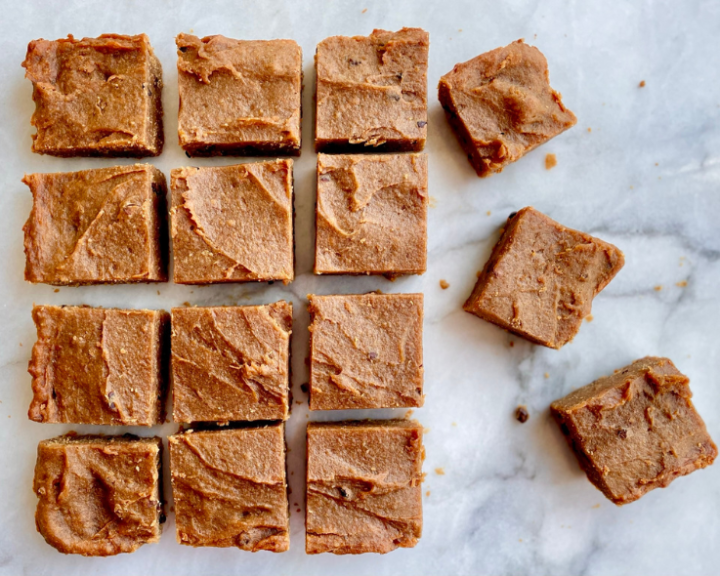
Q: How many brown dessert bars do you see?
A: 15